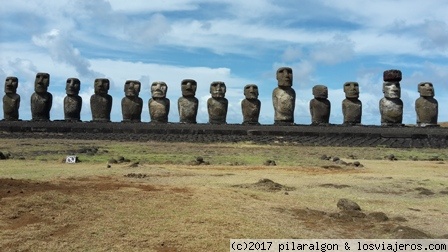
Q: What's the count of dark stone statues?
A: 14